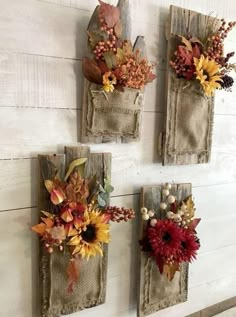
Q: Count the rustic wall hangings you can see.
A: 4